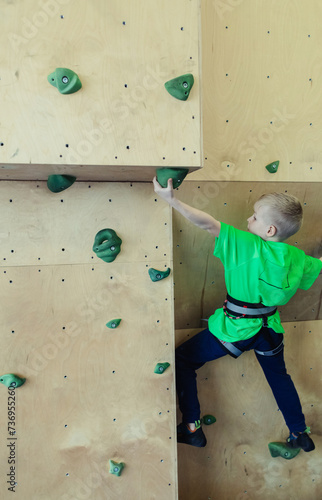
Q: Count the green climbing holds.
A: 13